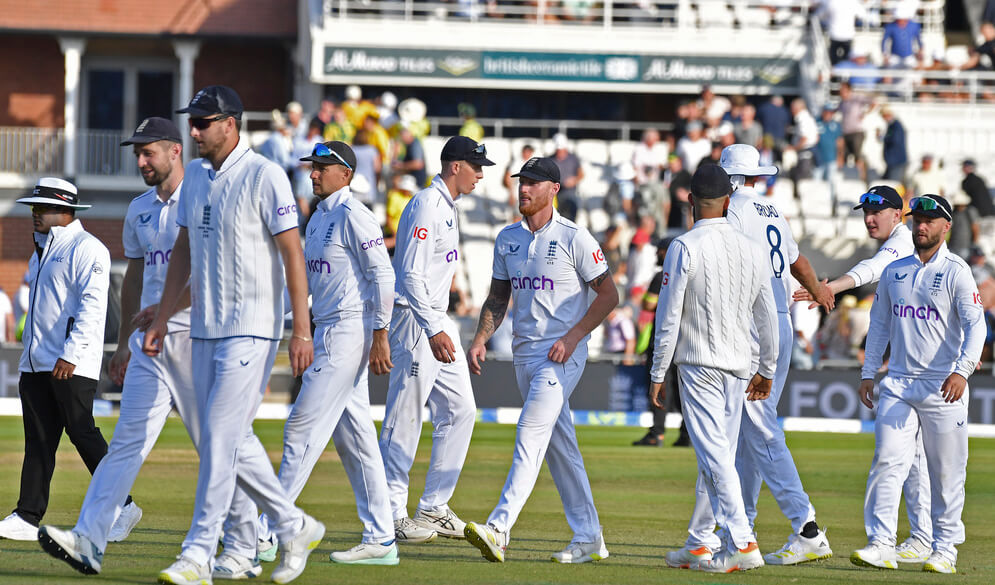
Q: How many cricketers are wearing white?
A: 9